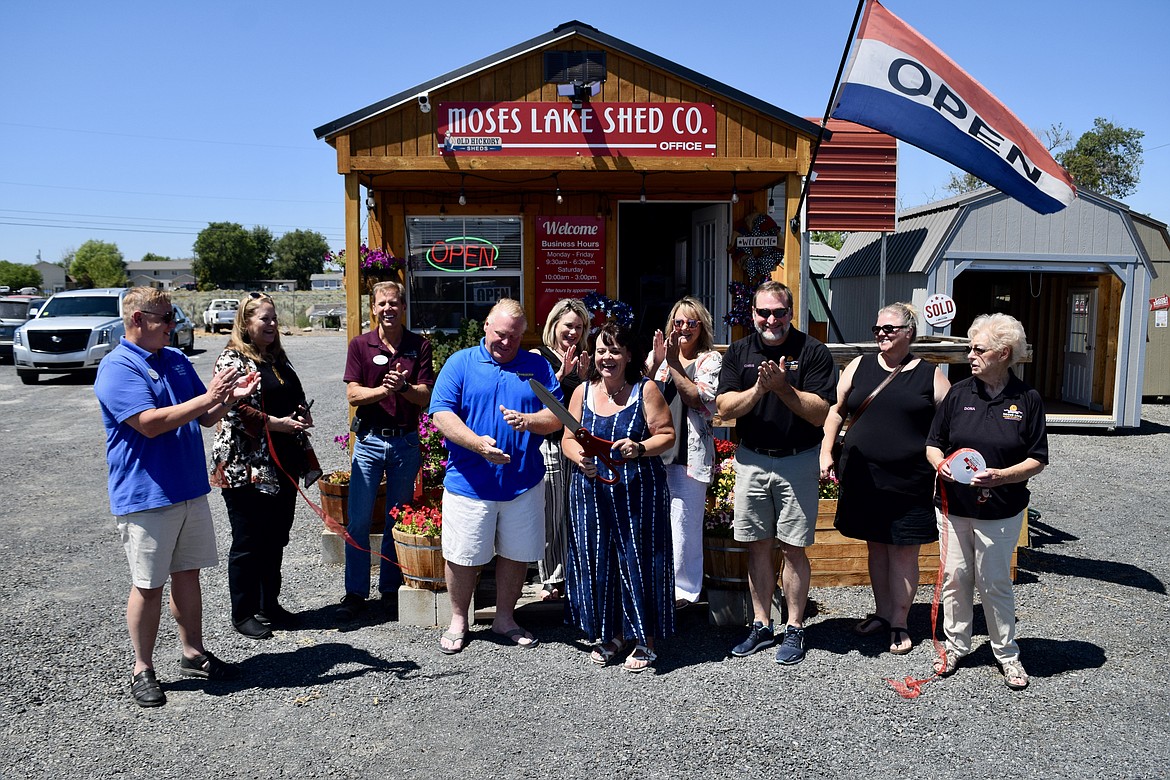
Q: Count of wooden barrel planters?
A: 3